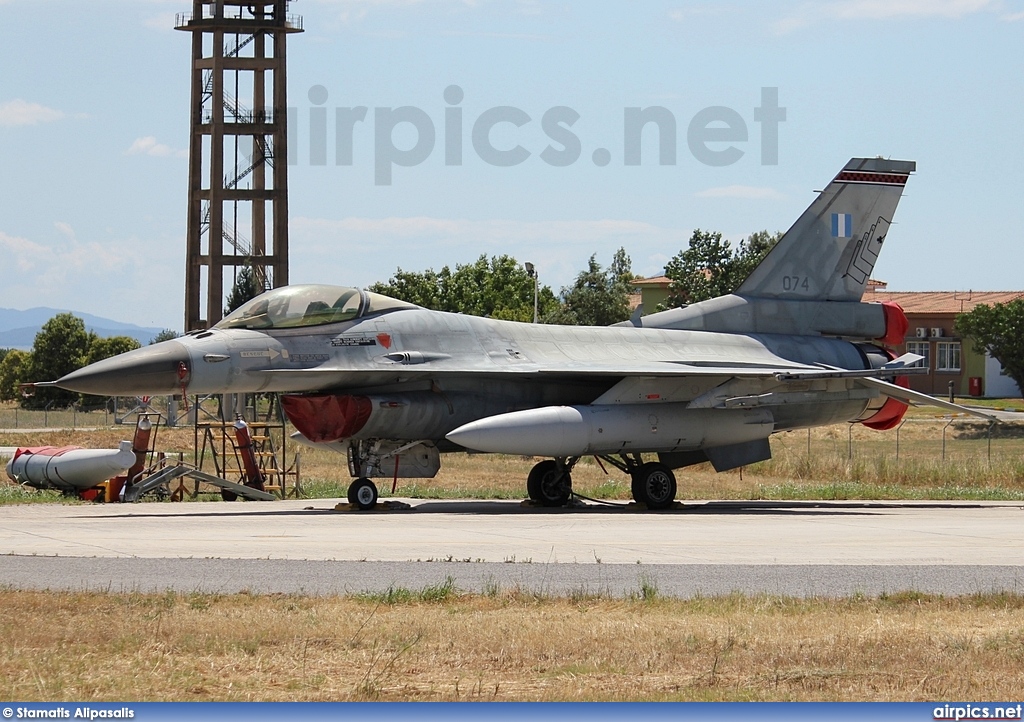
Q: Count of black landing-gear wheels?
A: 3